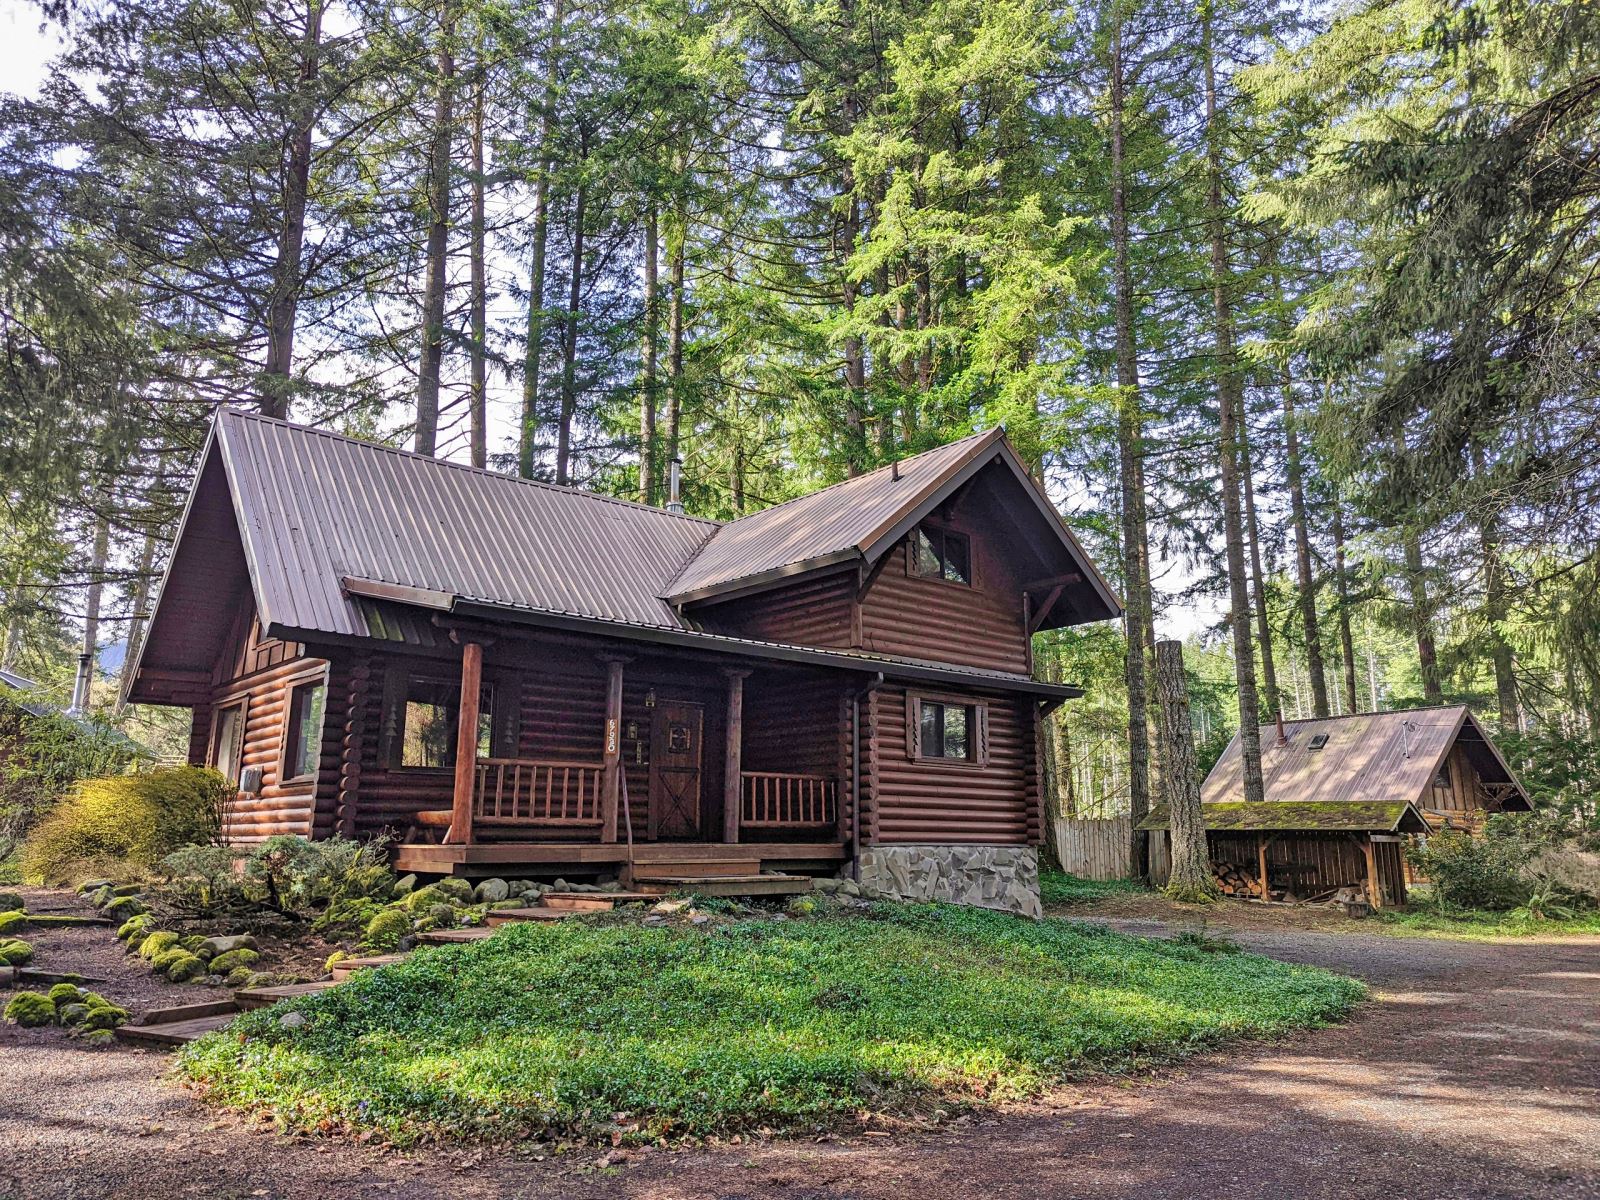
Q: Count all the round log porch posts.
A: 3